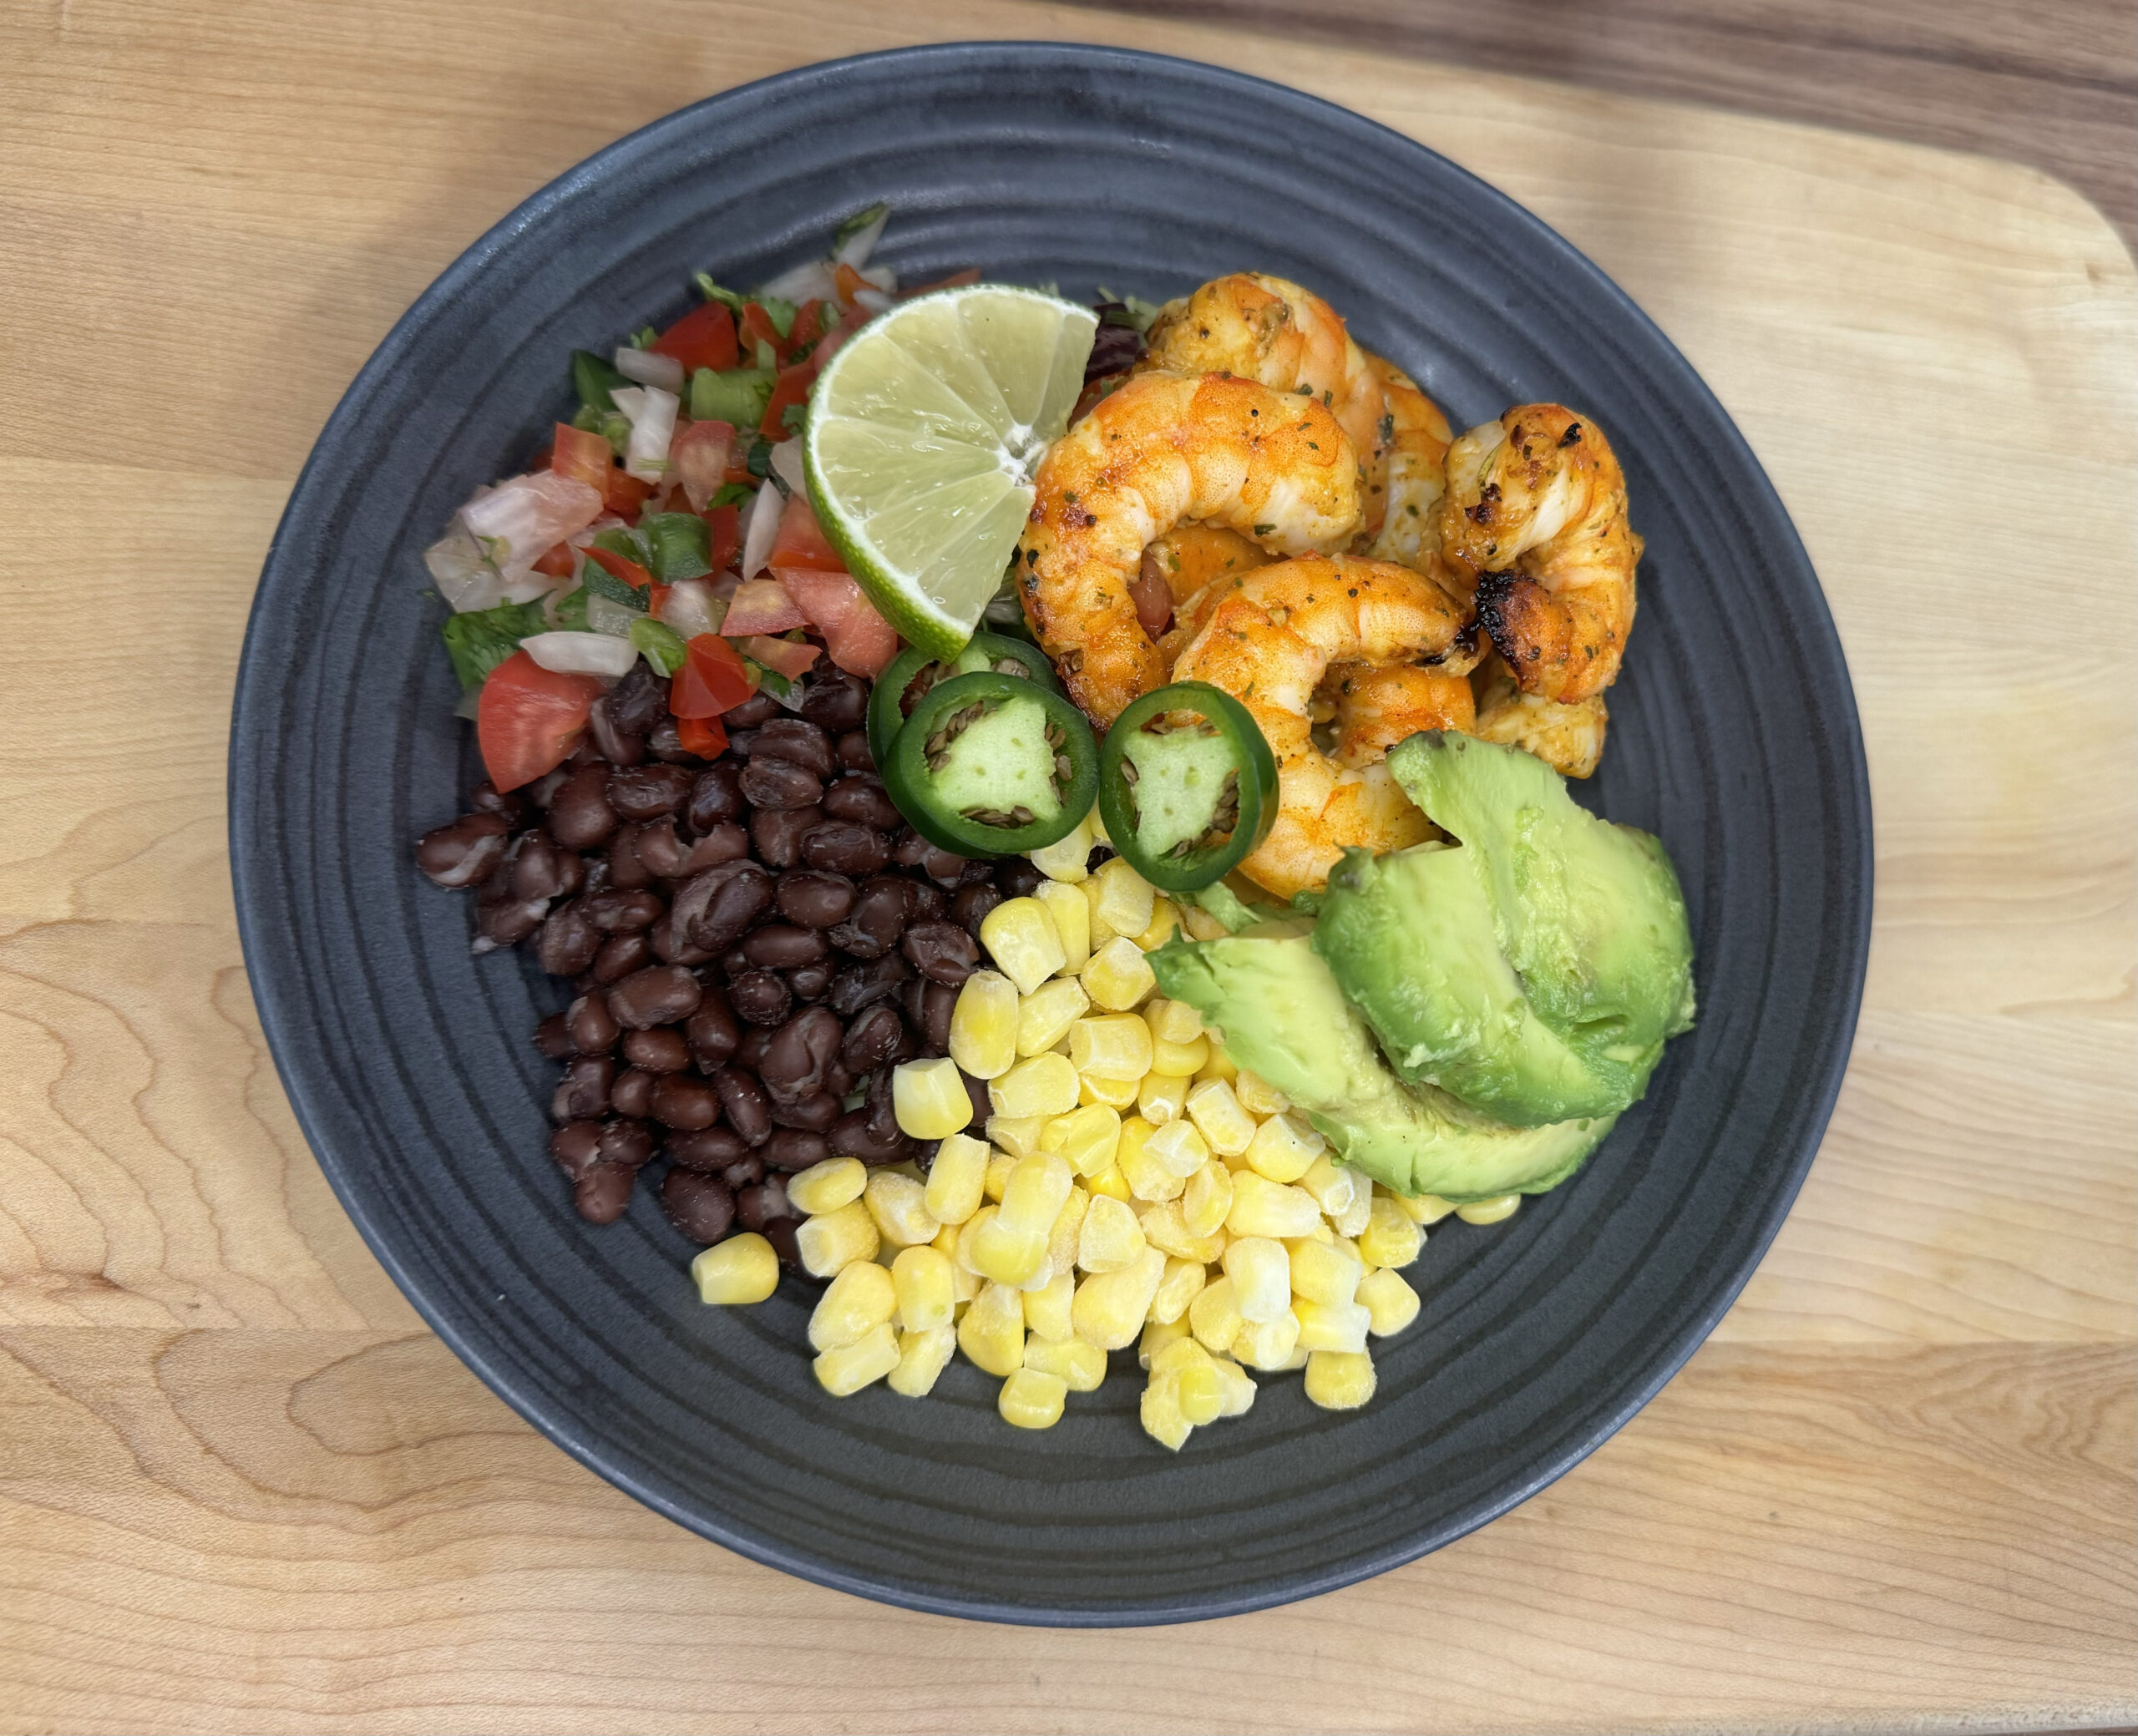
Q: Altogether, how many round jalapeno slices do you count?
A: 3